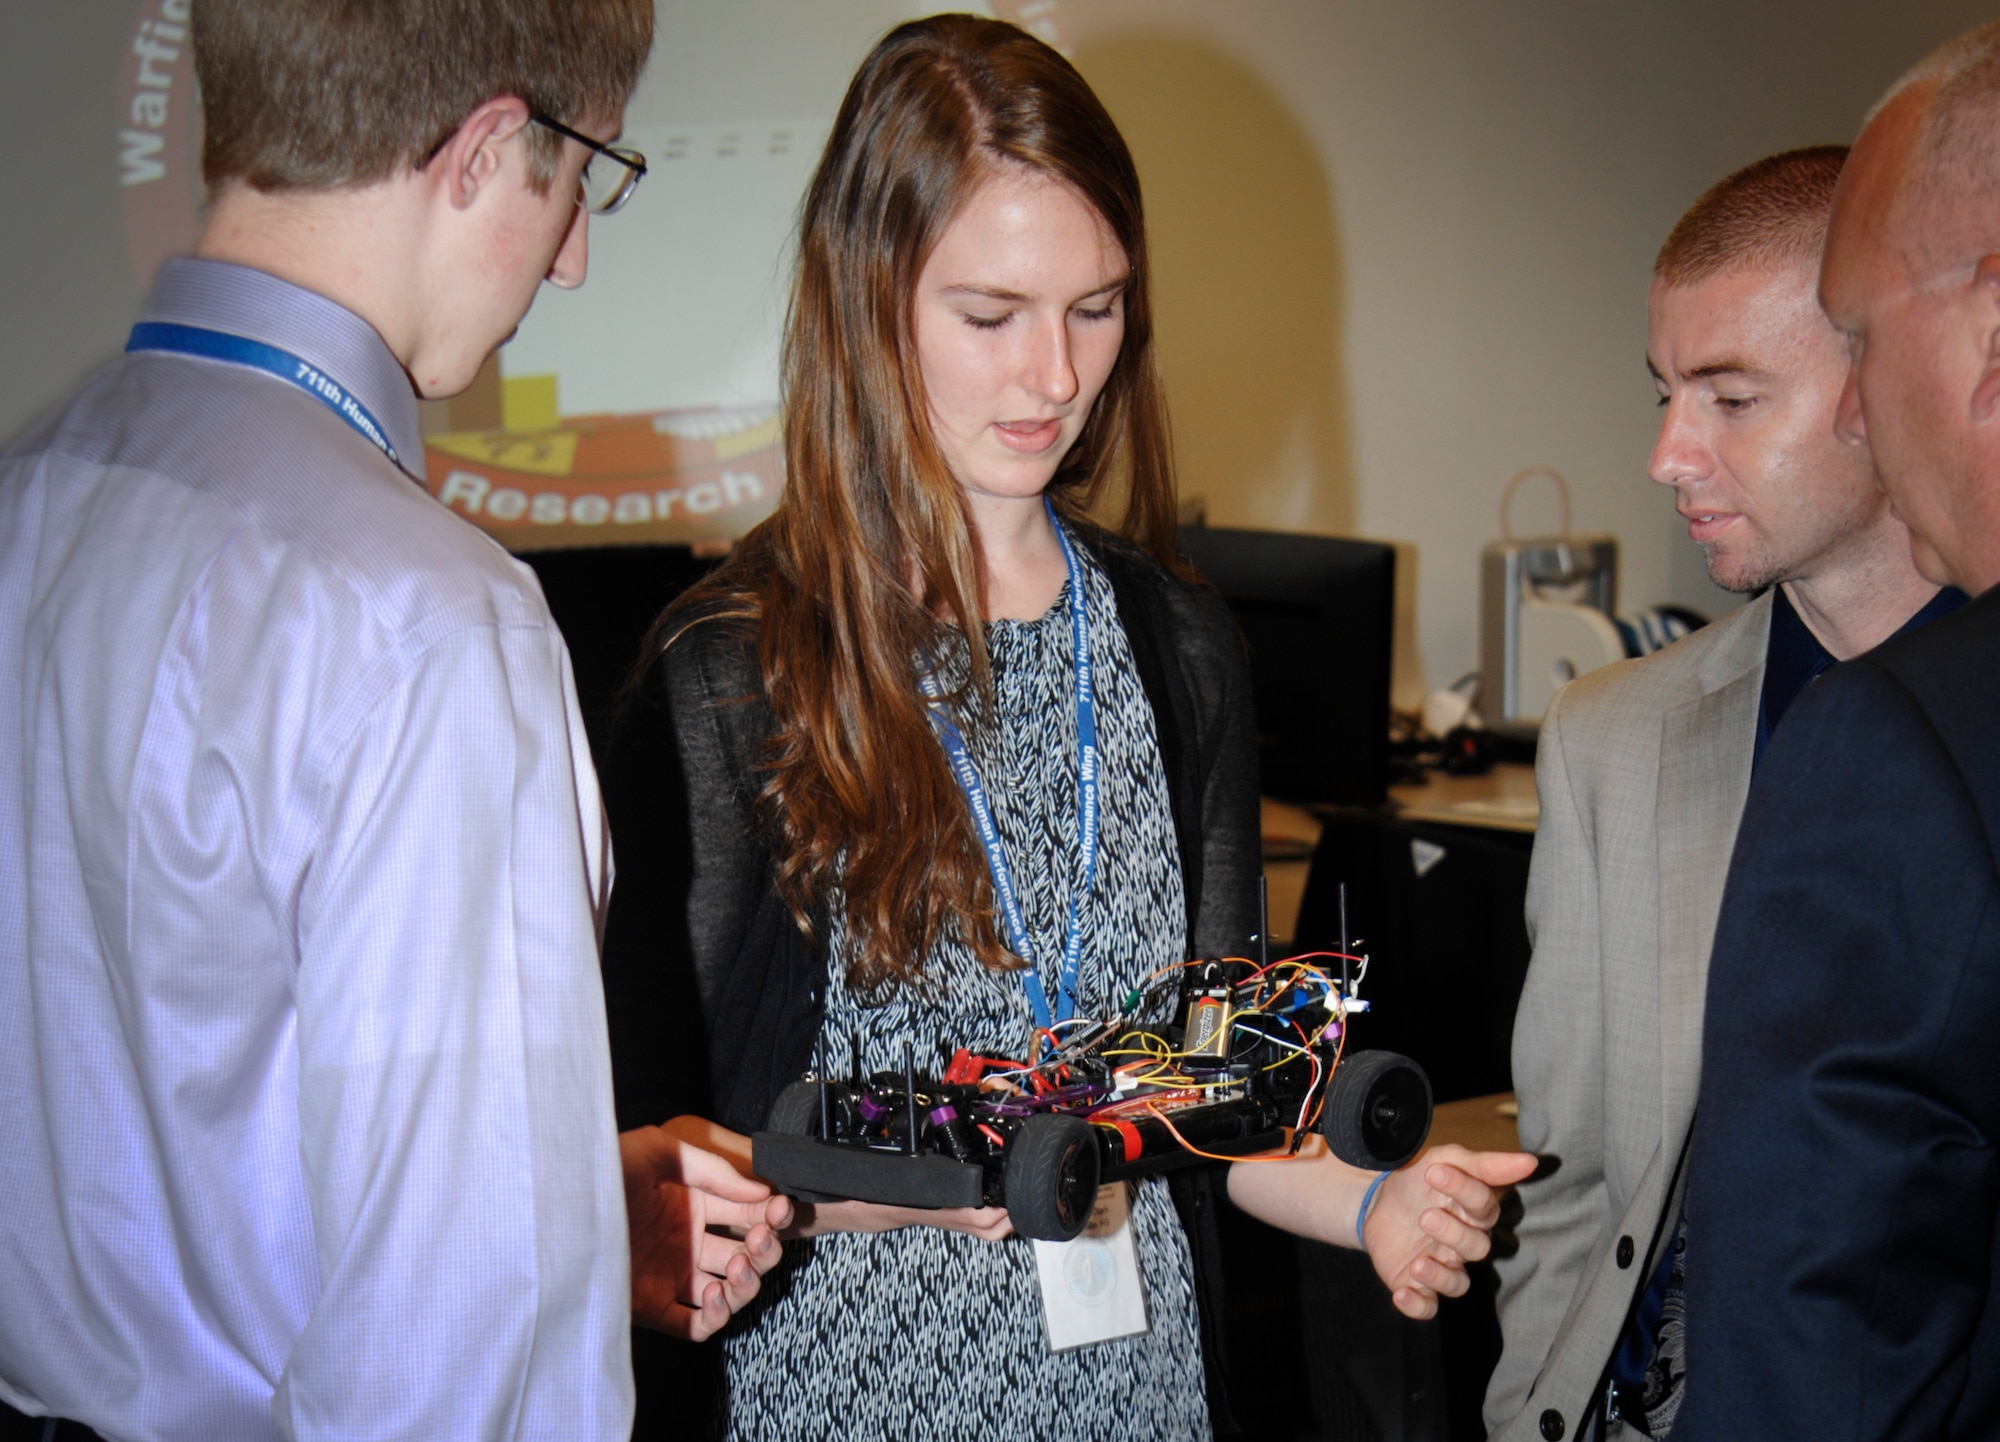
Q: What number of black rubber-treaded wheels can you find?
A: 3